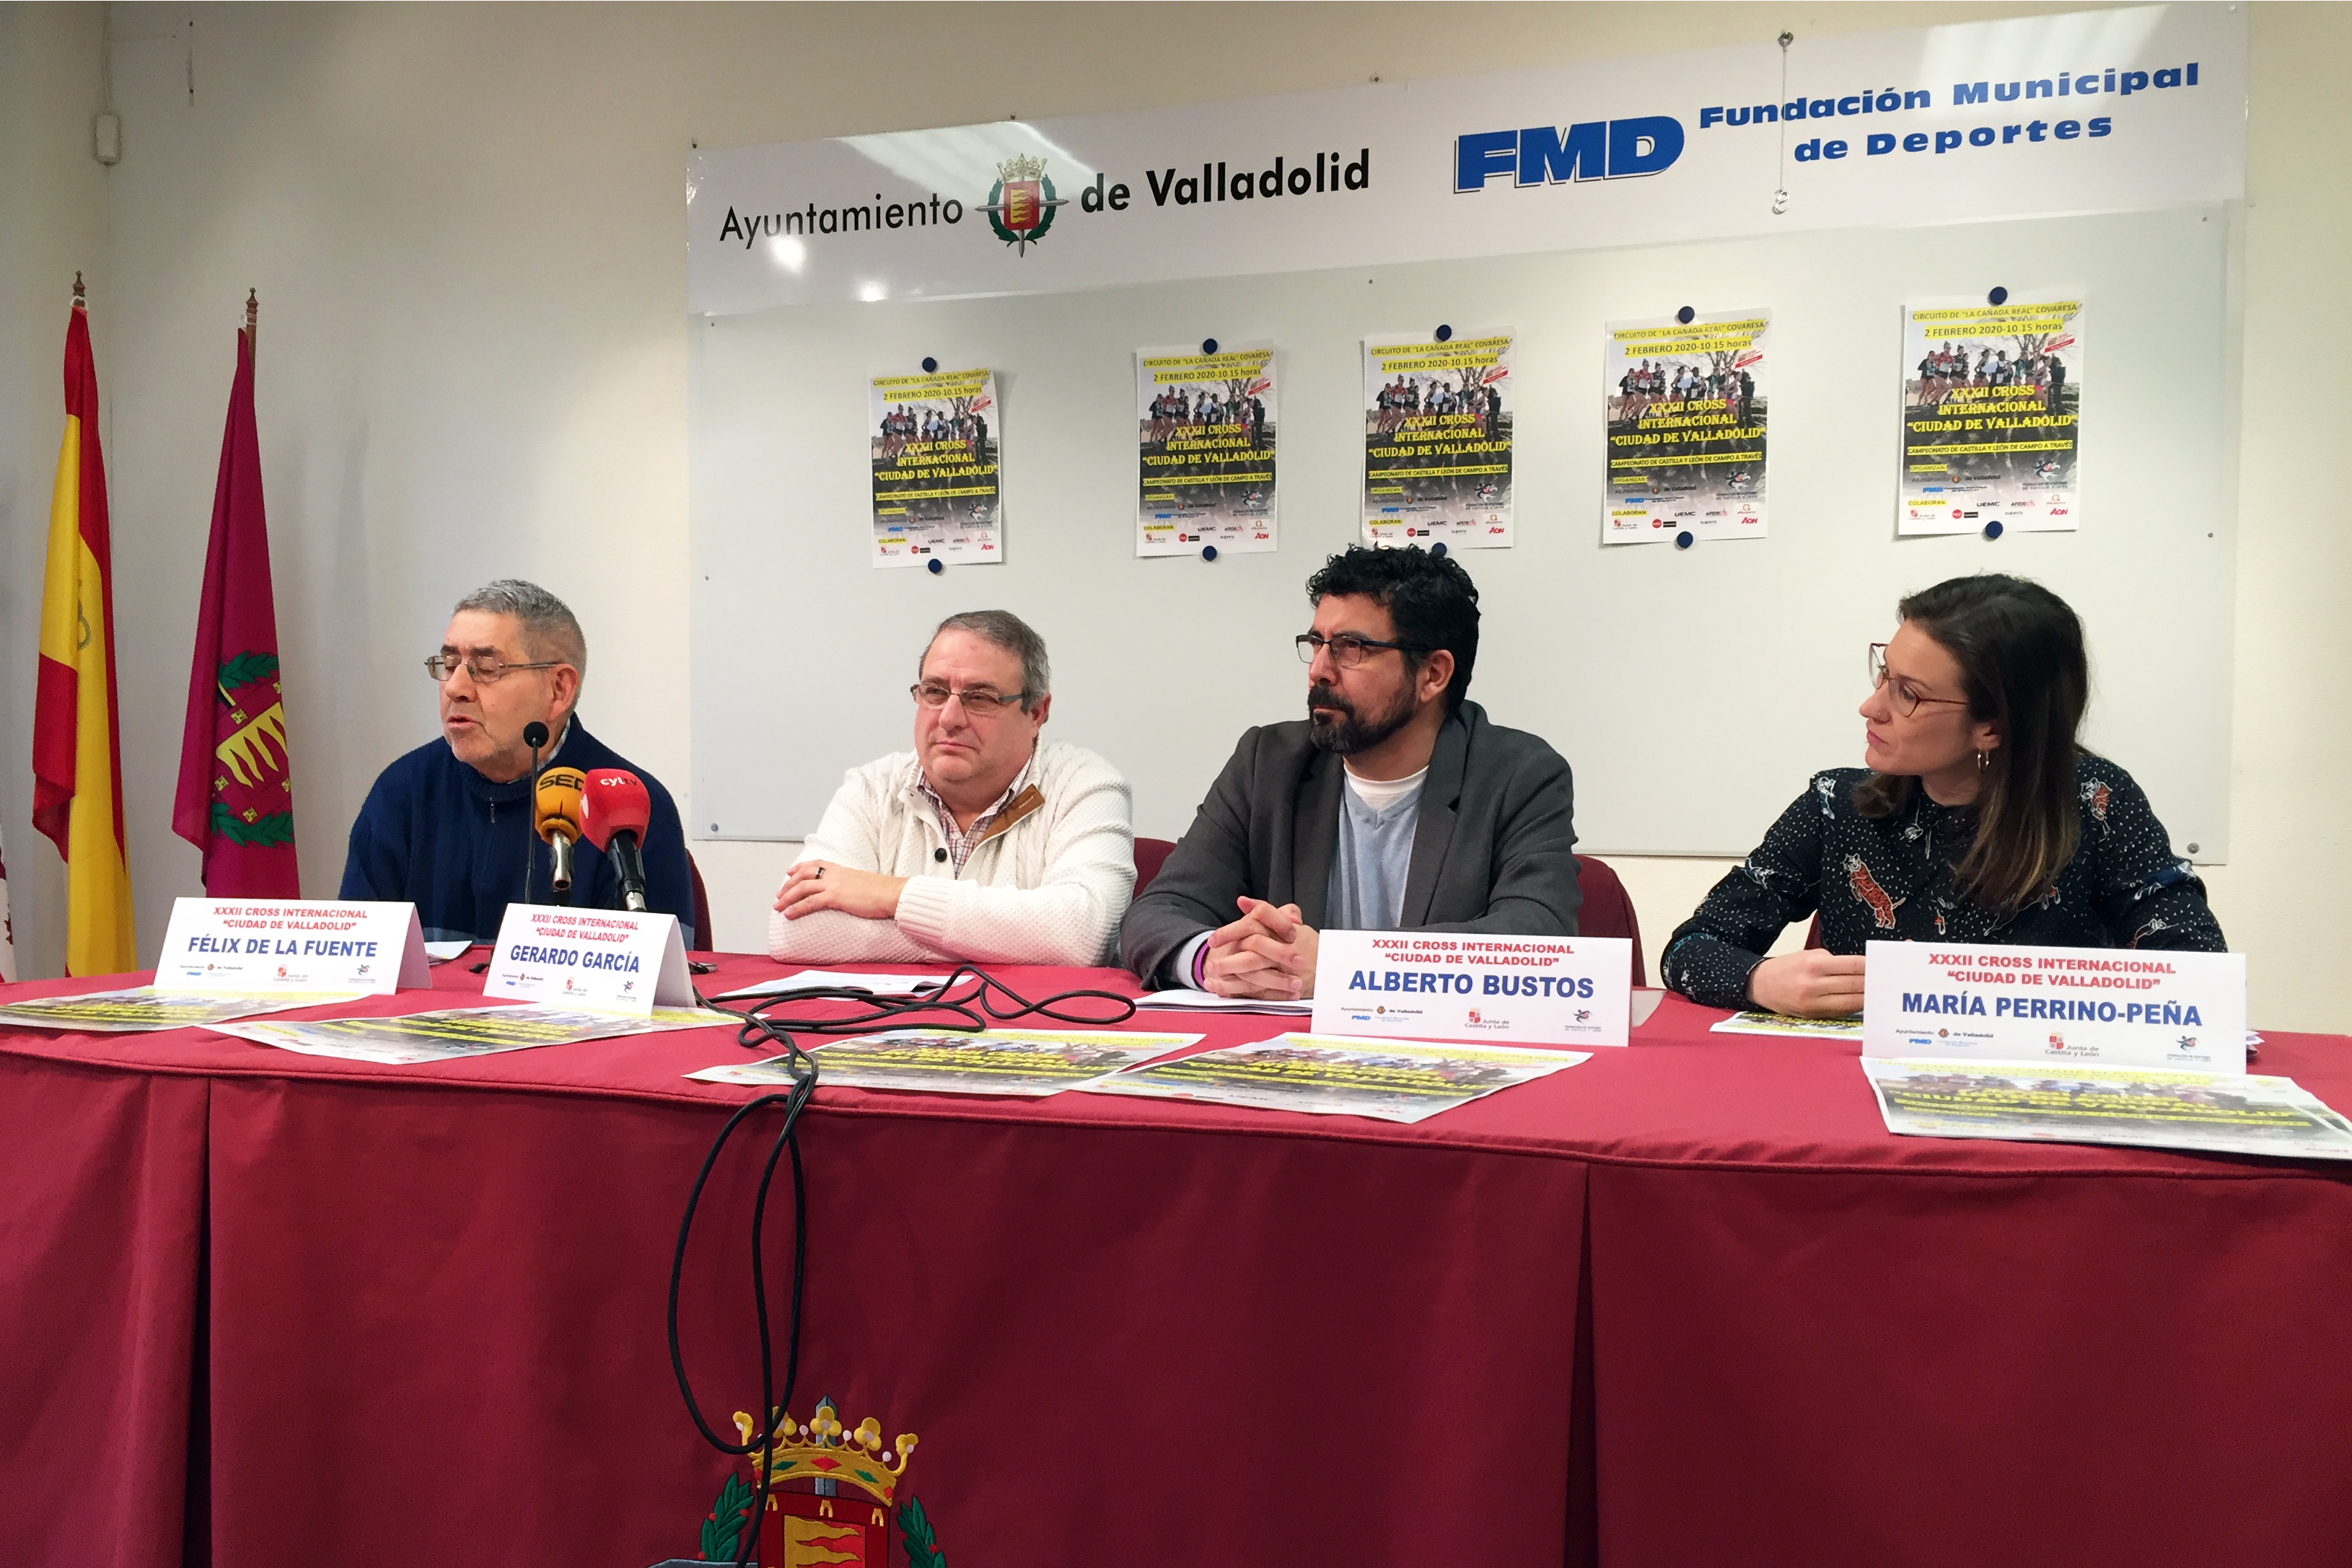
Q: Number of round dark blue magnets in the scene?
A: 10